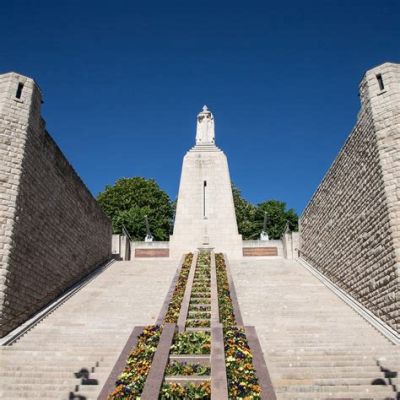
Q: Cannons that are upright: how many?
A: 2